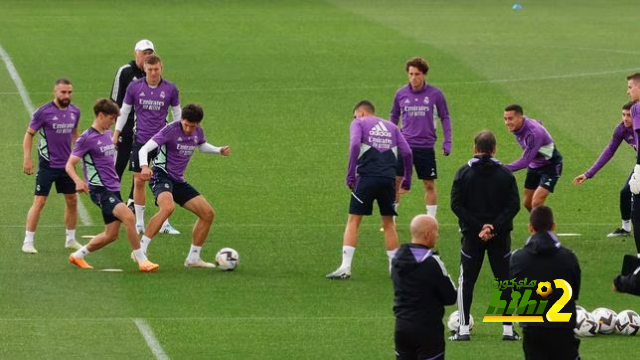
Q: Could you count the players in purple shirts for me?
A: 9